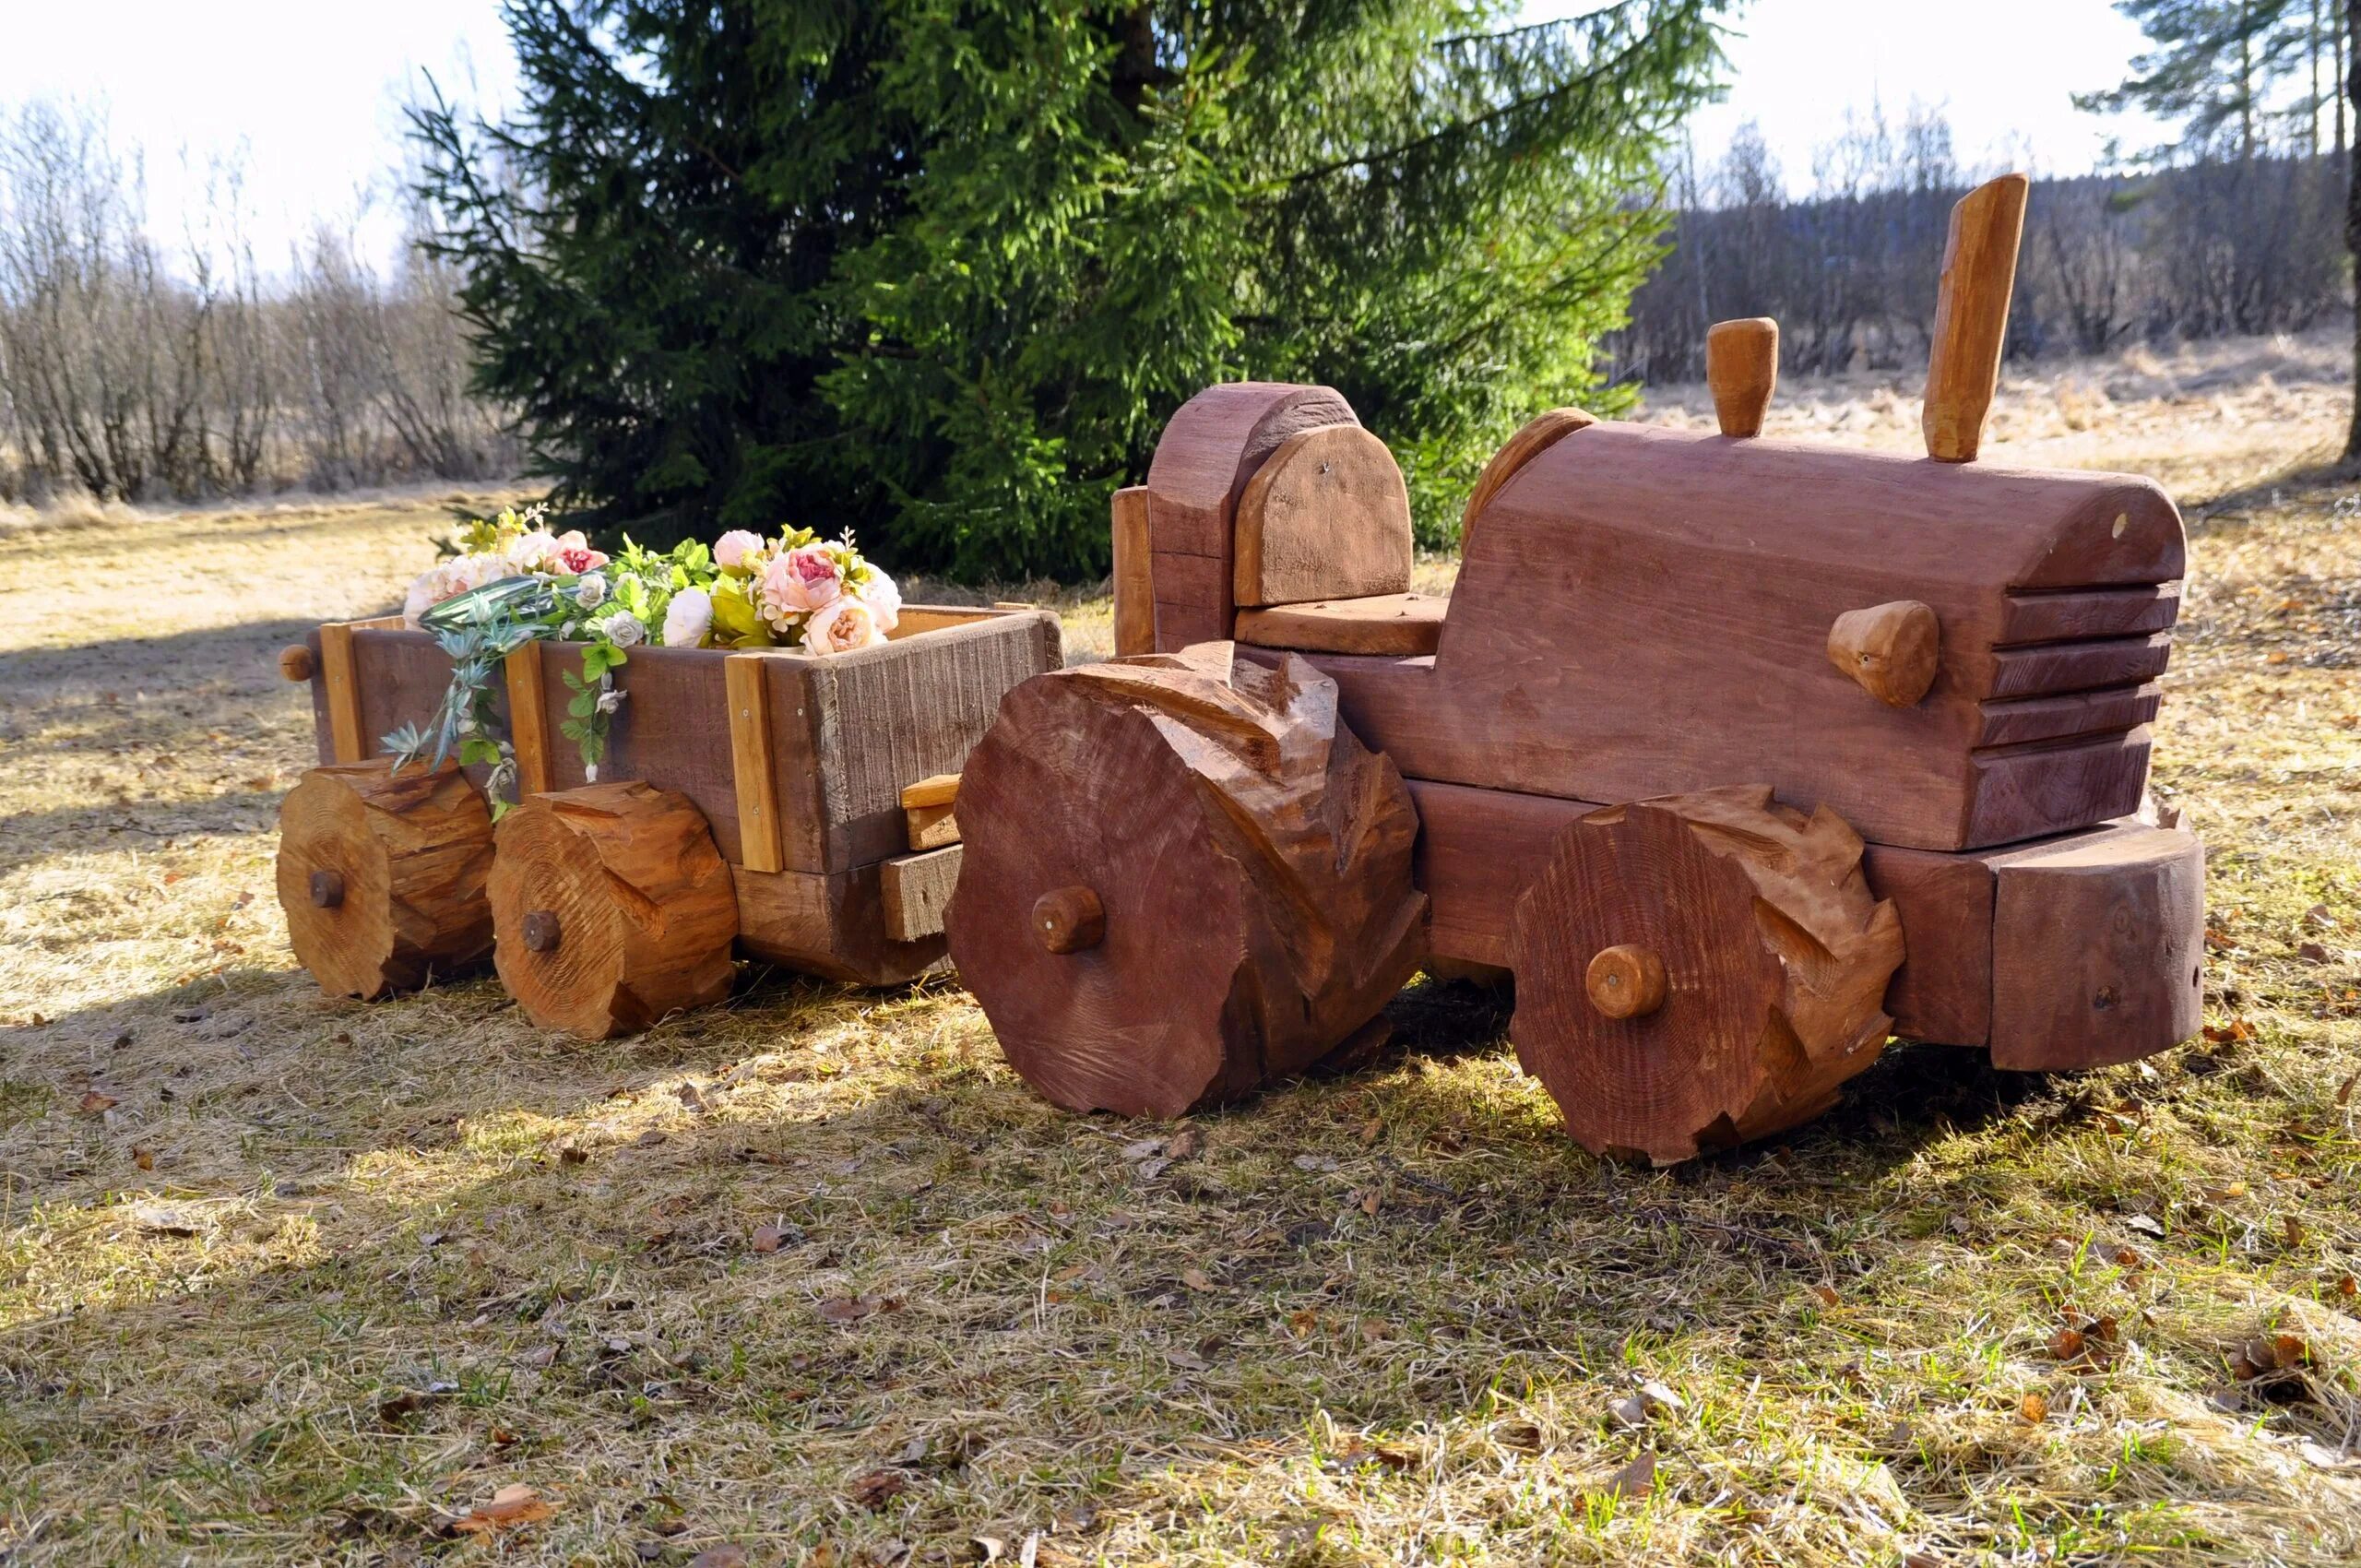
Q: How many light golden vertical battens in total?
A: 3